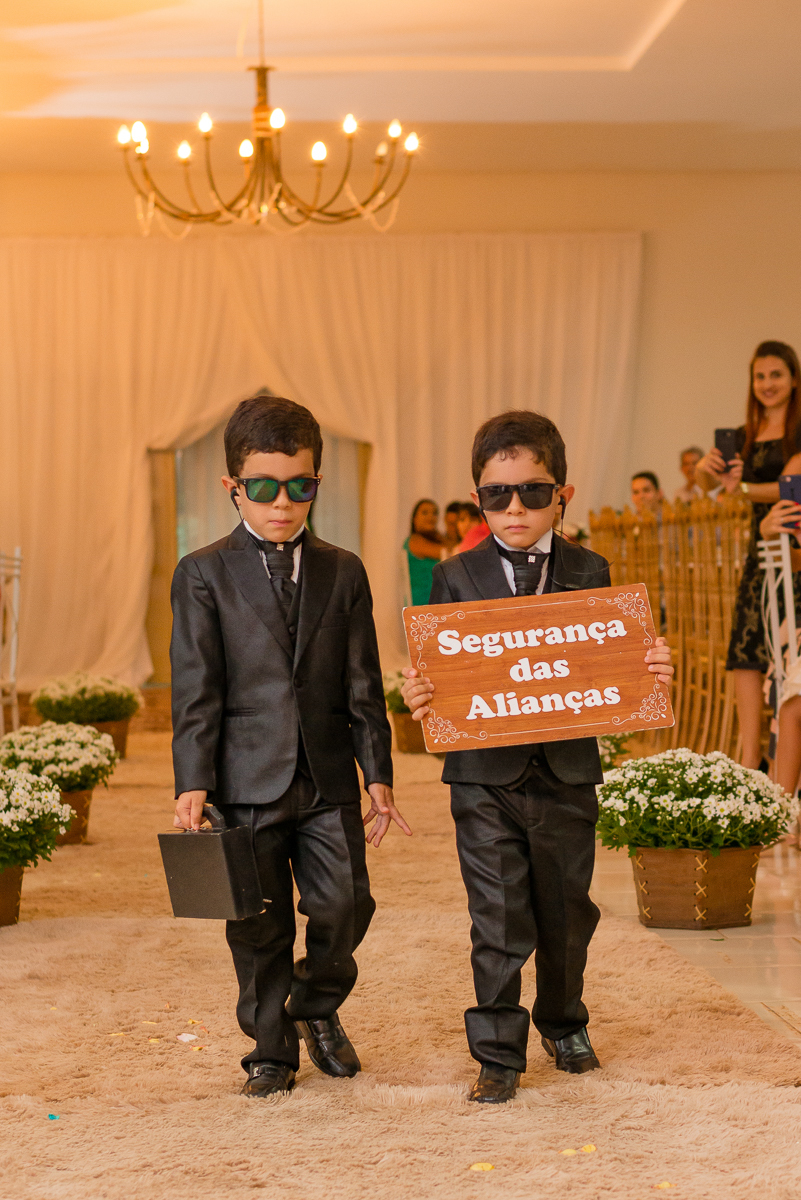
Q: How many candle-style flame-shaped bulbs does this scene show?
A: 12